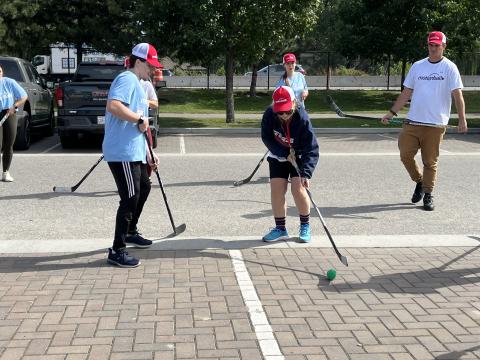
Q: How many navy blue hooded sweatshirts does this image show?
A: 1